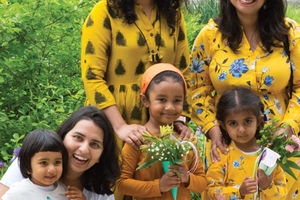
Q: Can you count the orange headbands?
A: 1